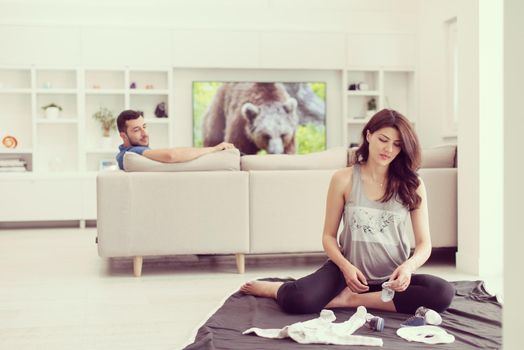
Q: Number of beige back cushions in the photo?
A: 3